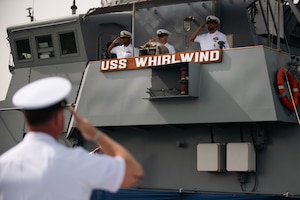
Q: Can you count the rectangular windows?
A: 3